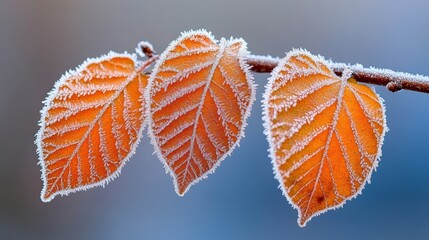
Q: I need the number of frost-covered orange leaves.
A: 3